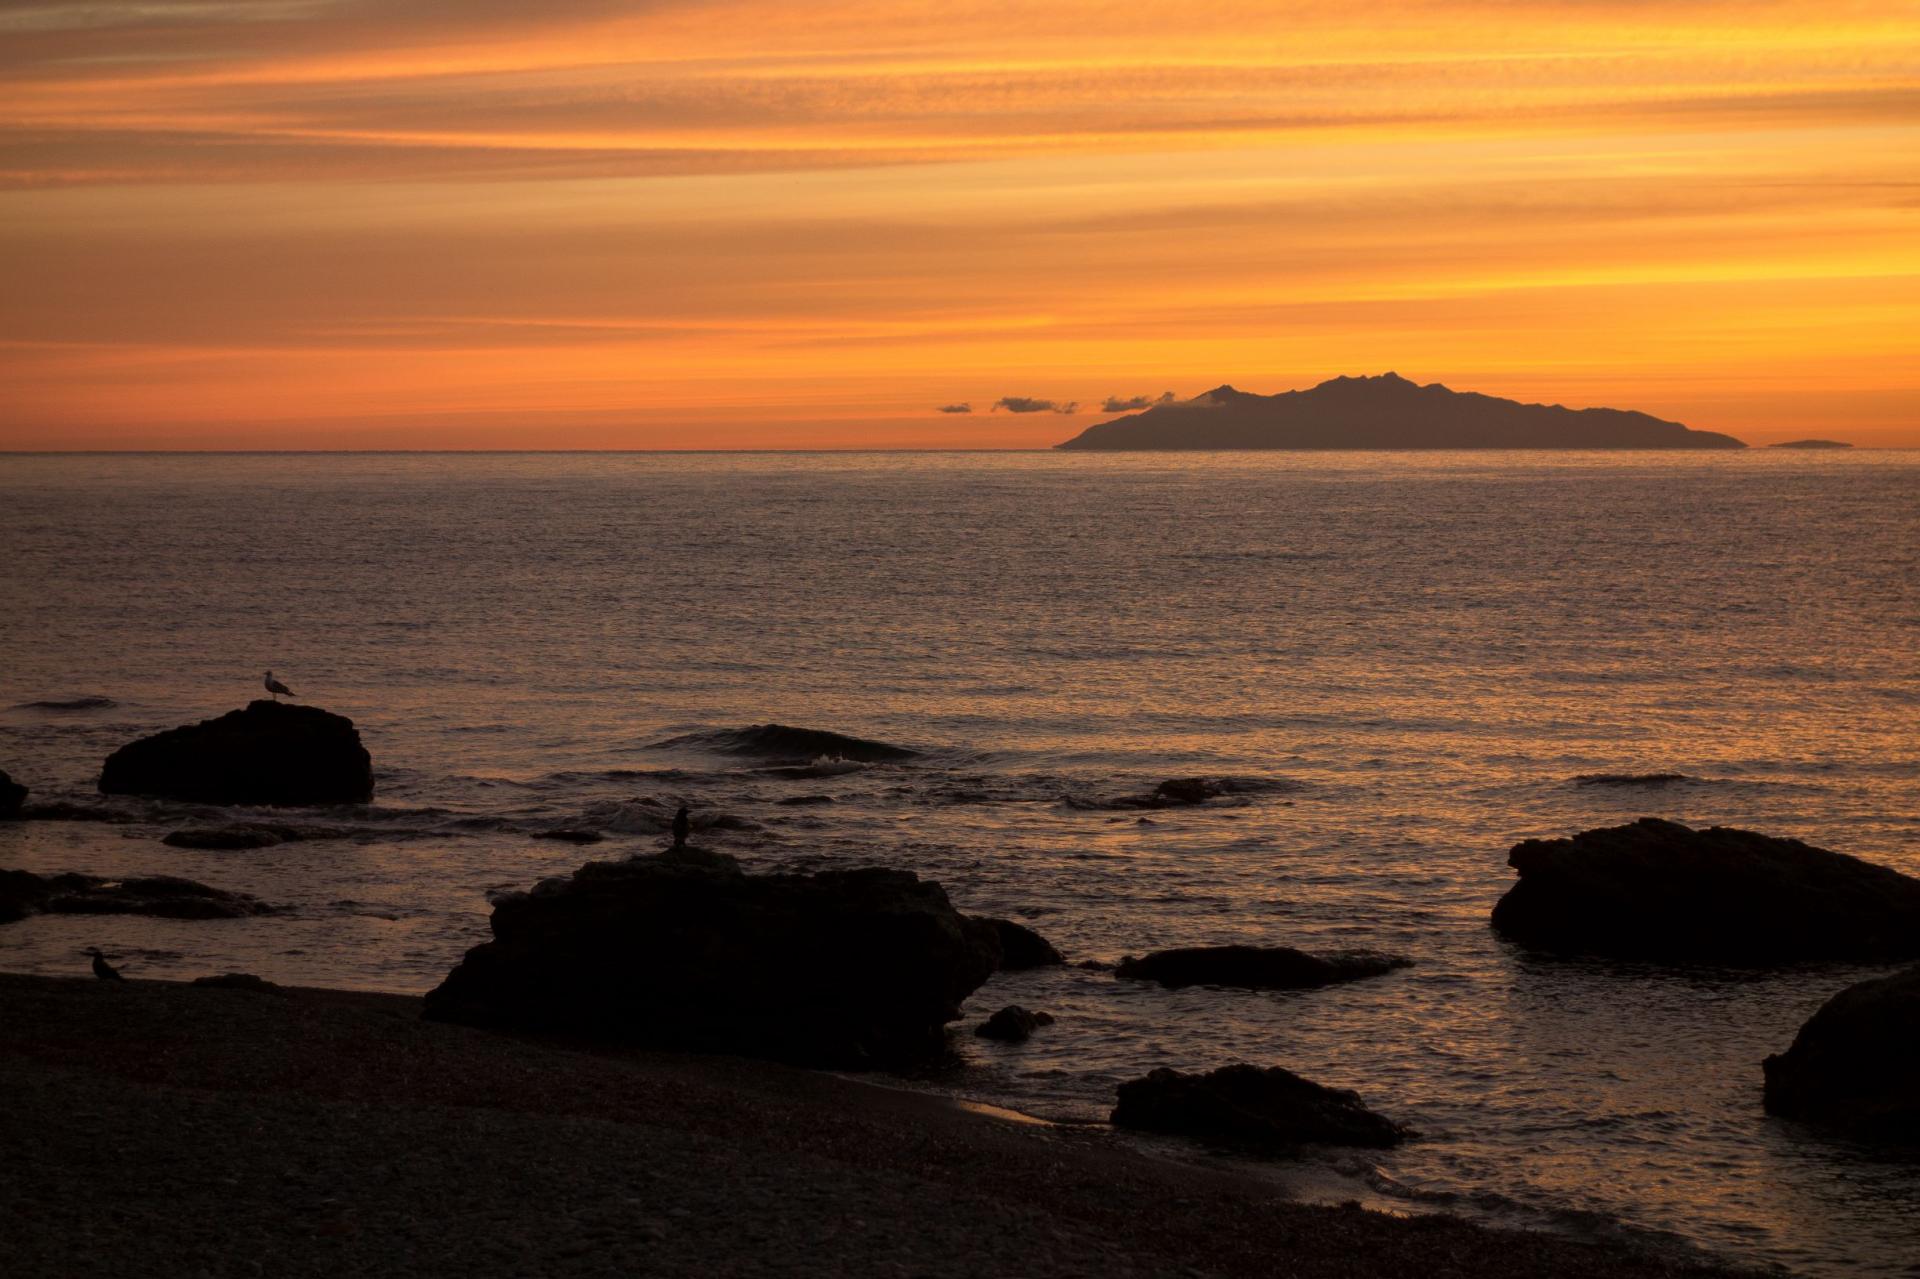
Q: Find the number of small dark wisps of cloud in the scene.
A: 3